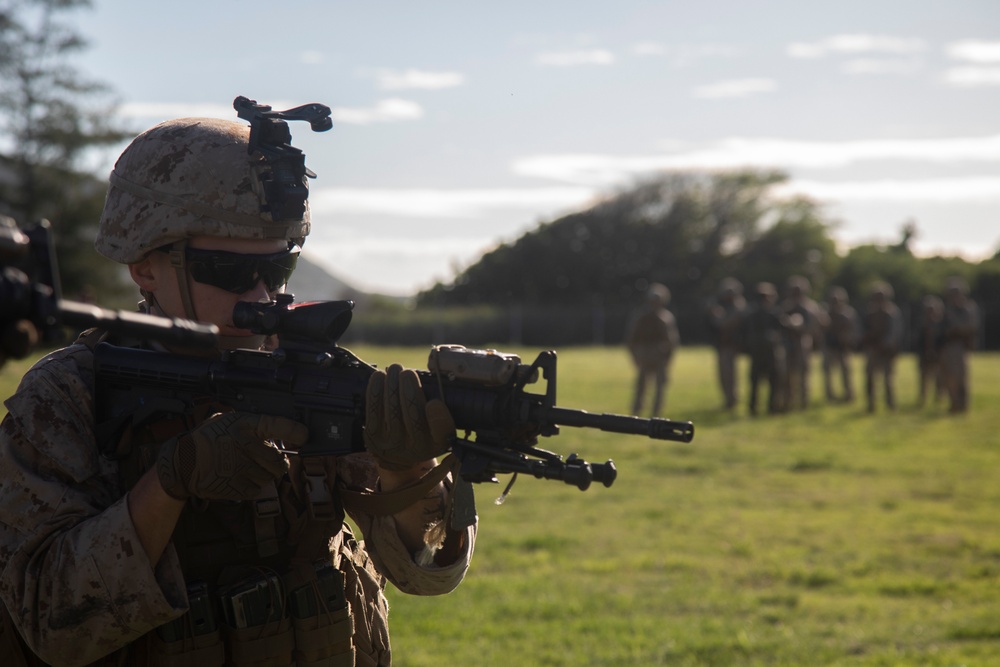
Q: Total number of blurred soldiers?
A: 8